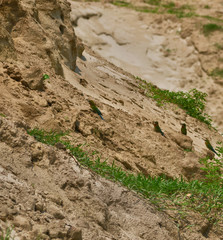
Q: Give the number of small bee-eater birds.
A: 4